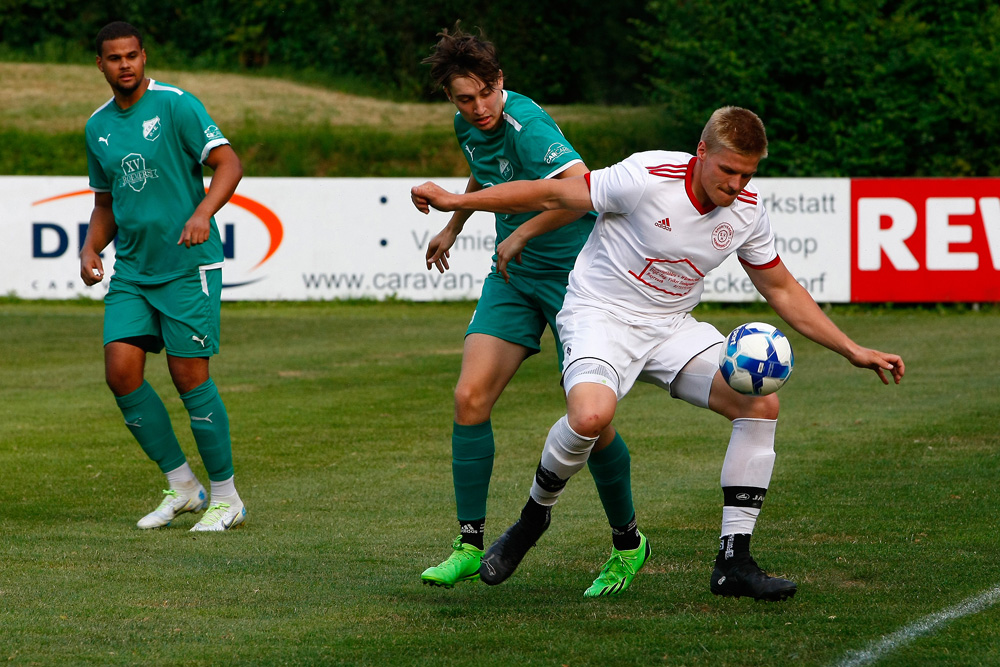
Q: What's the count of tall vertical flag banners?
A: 0